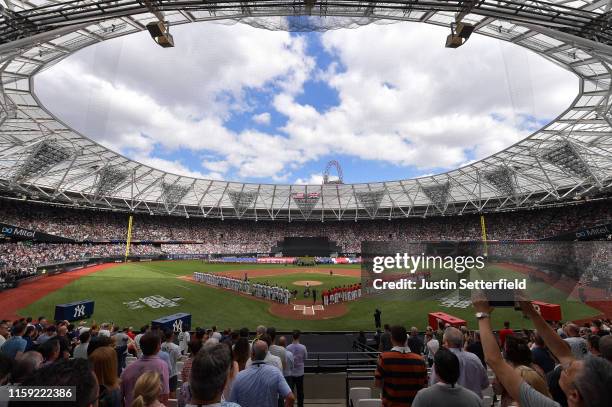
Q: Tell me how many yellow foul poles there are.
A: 2